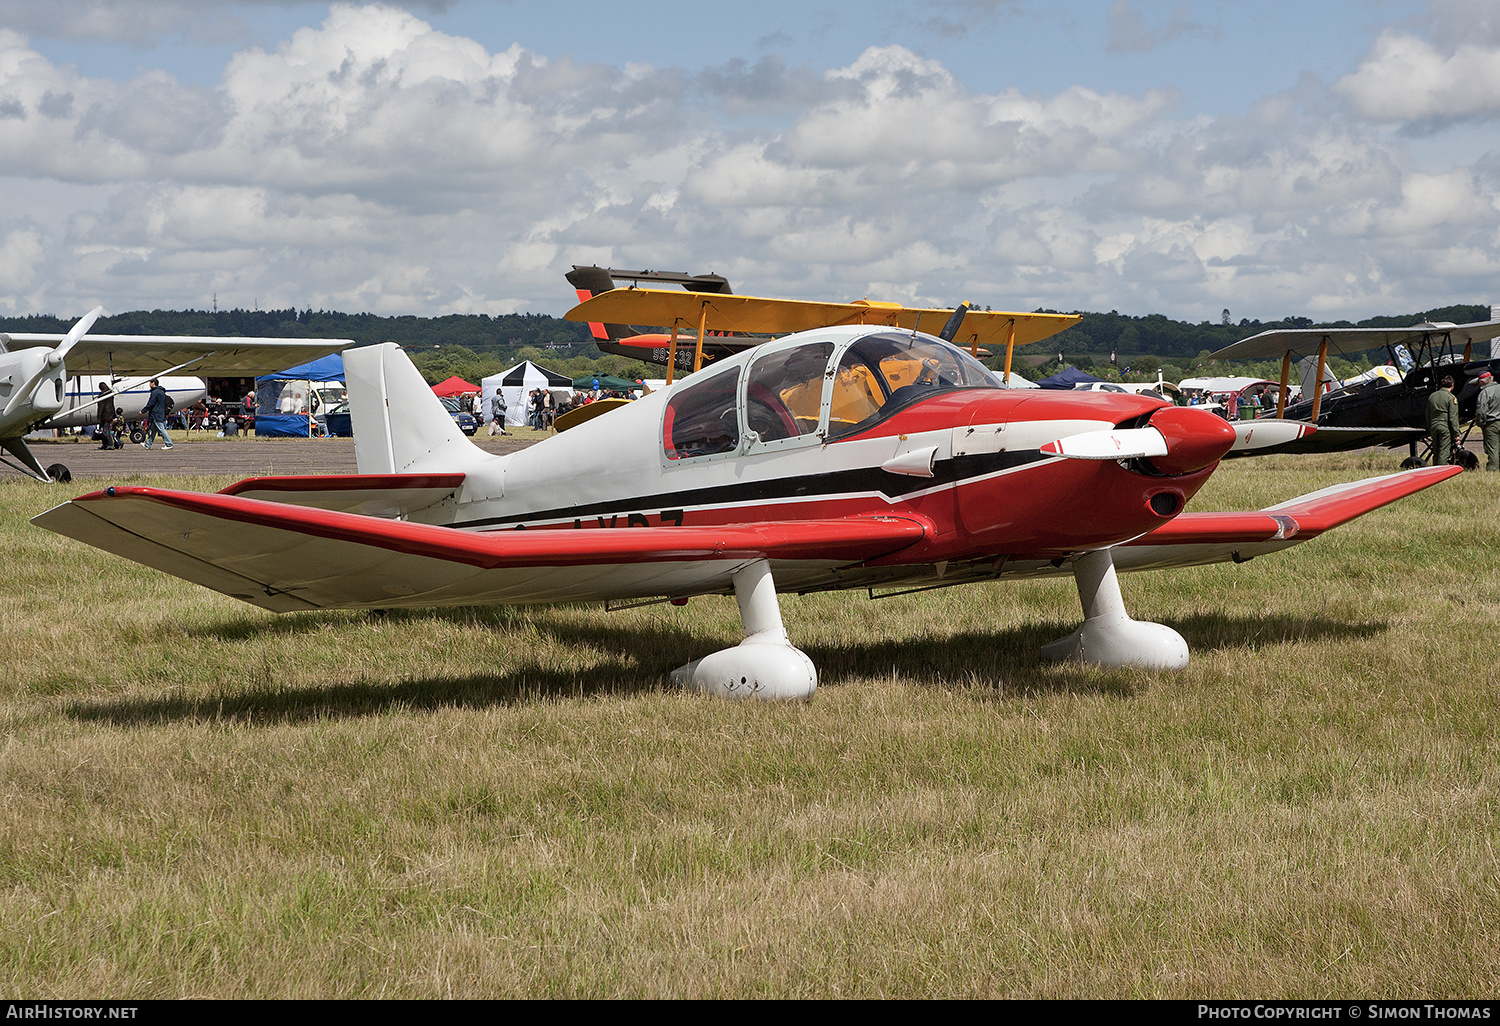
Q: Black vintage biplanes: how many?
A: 1